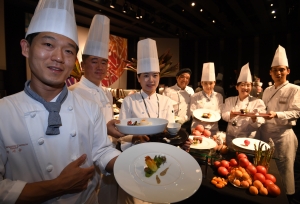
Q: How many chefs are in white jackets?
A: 7